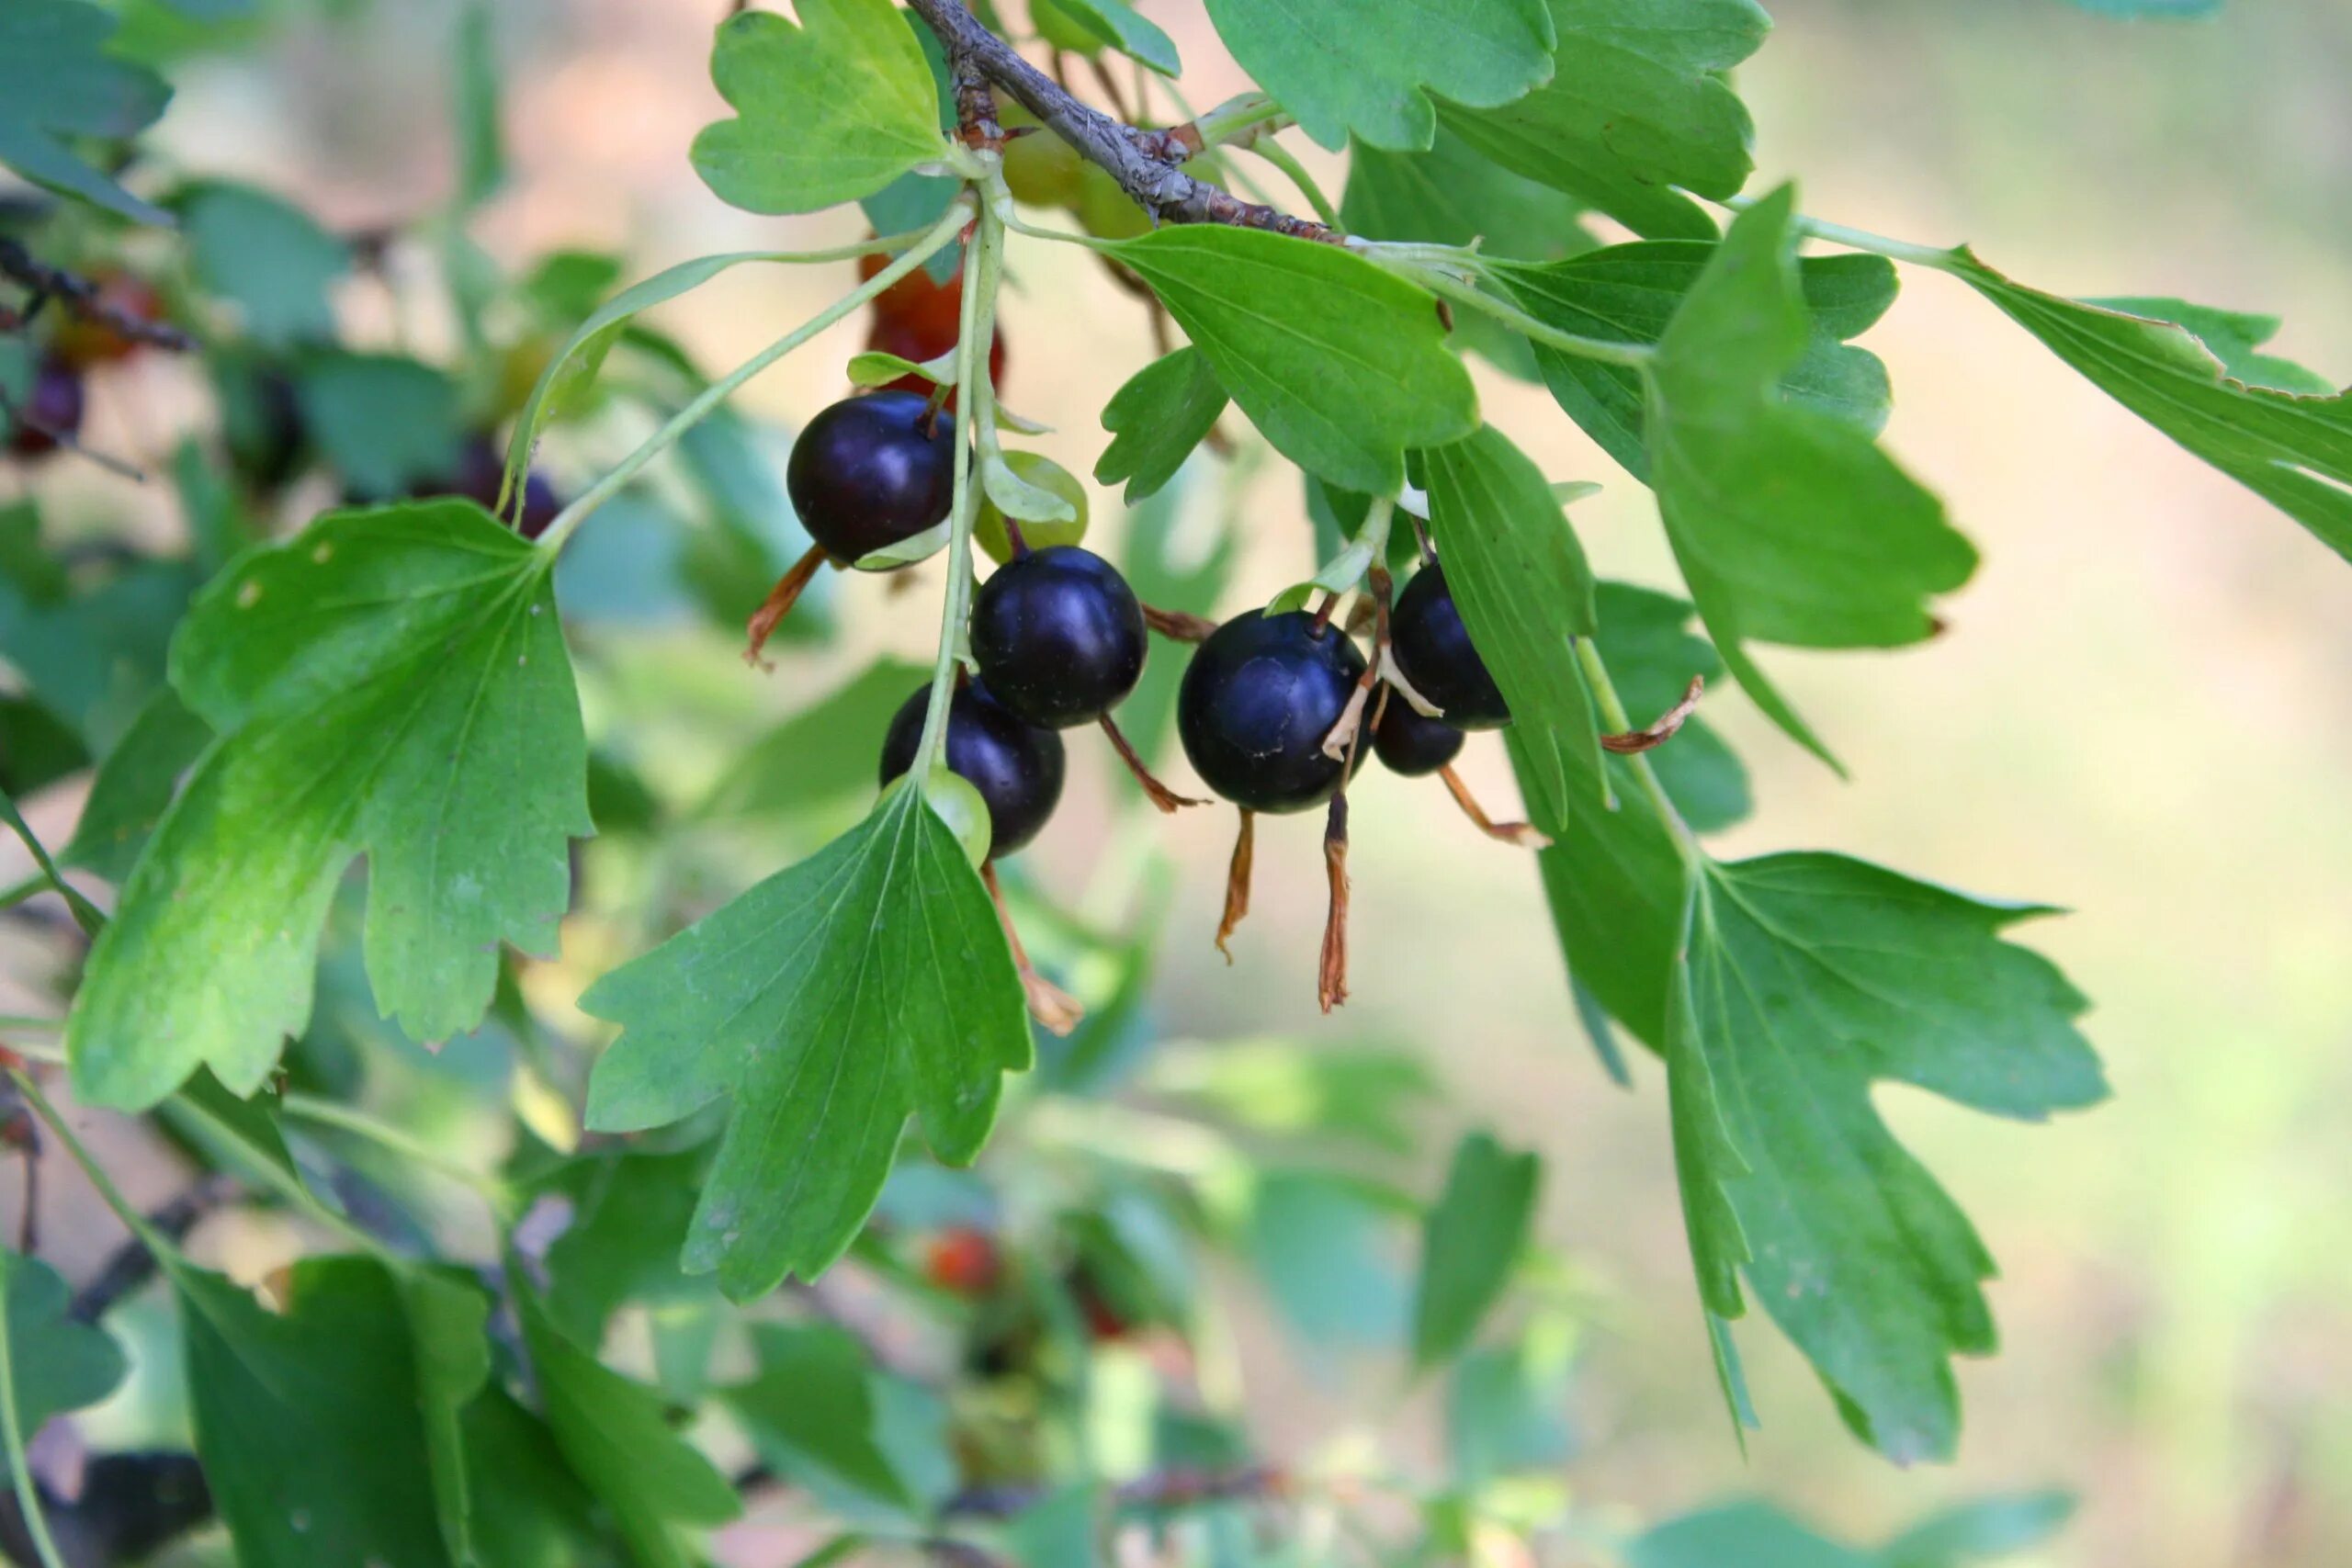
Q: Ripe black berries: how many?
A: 6